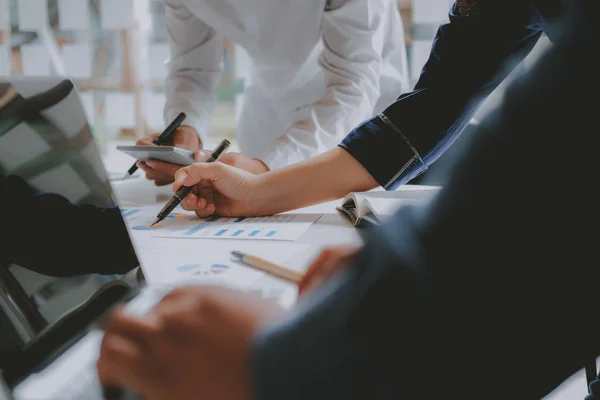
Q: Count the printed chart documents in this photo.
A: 2